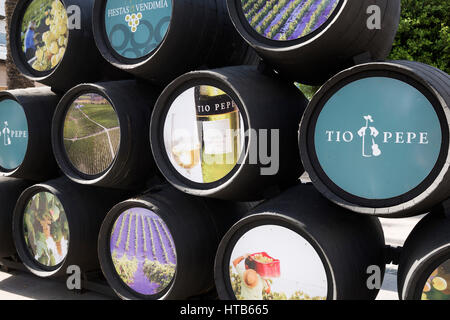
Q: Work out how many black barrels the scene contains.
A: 12